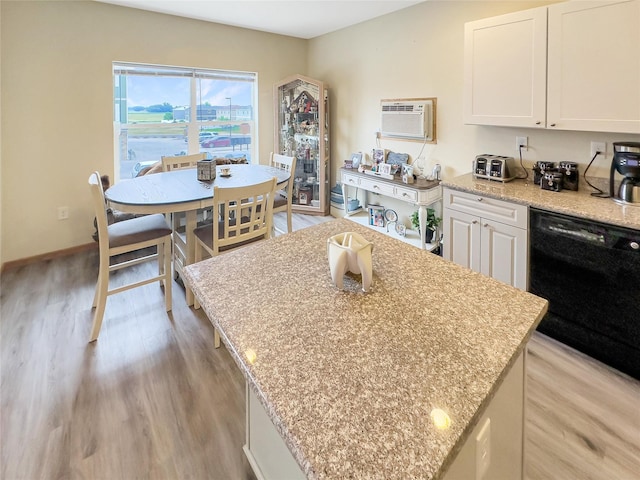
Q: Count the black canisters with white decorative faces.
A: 3